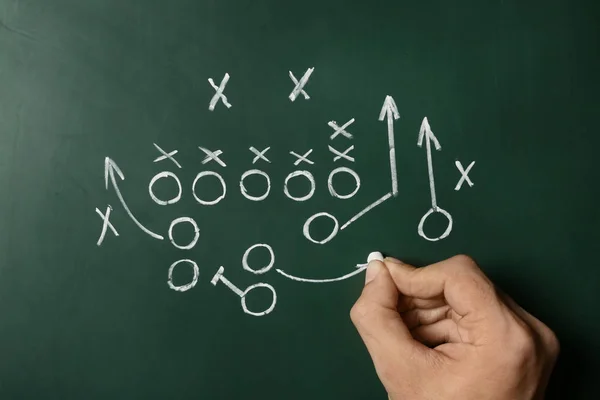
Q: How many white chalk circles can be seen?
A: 11